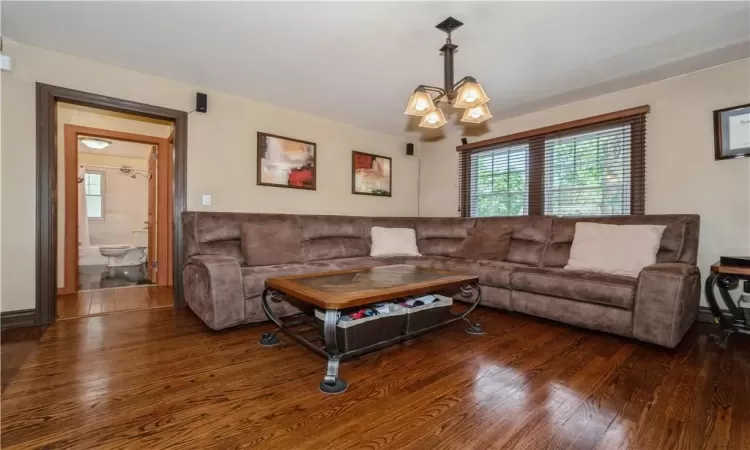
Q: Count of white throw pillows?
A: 2